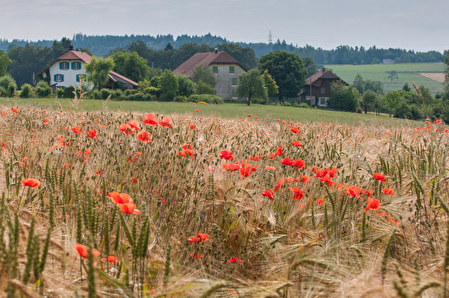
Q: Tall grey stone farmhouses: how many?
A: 1